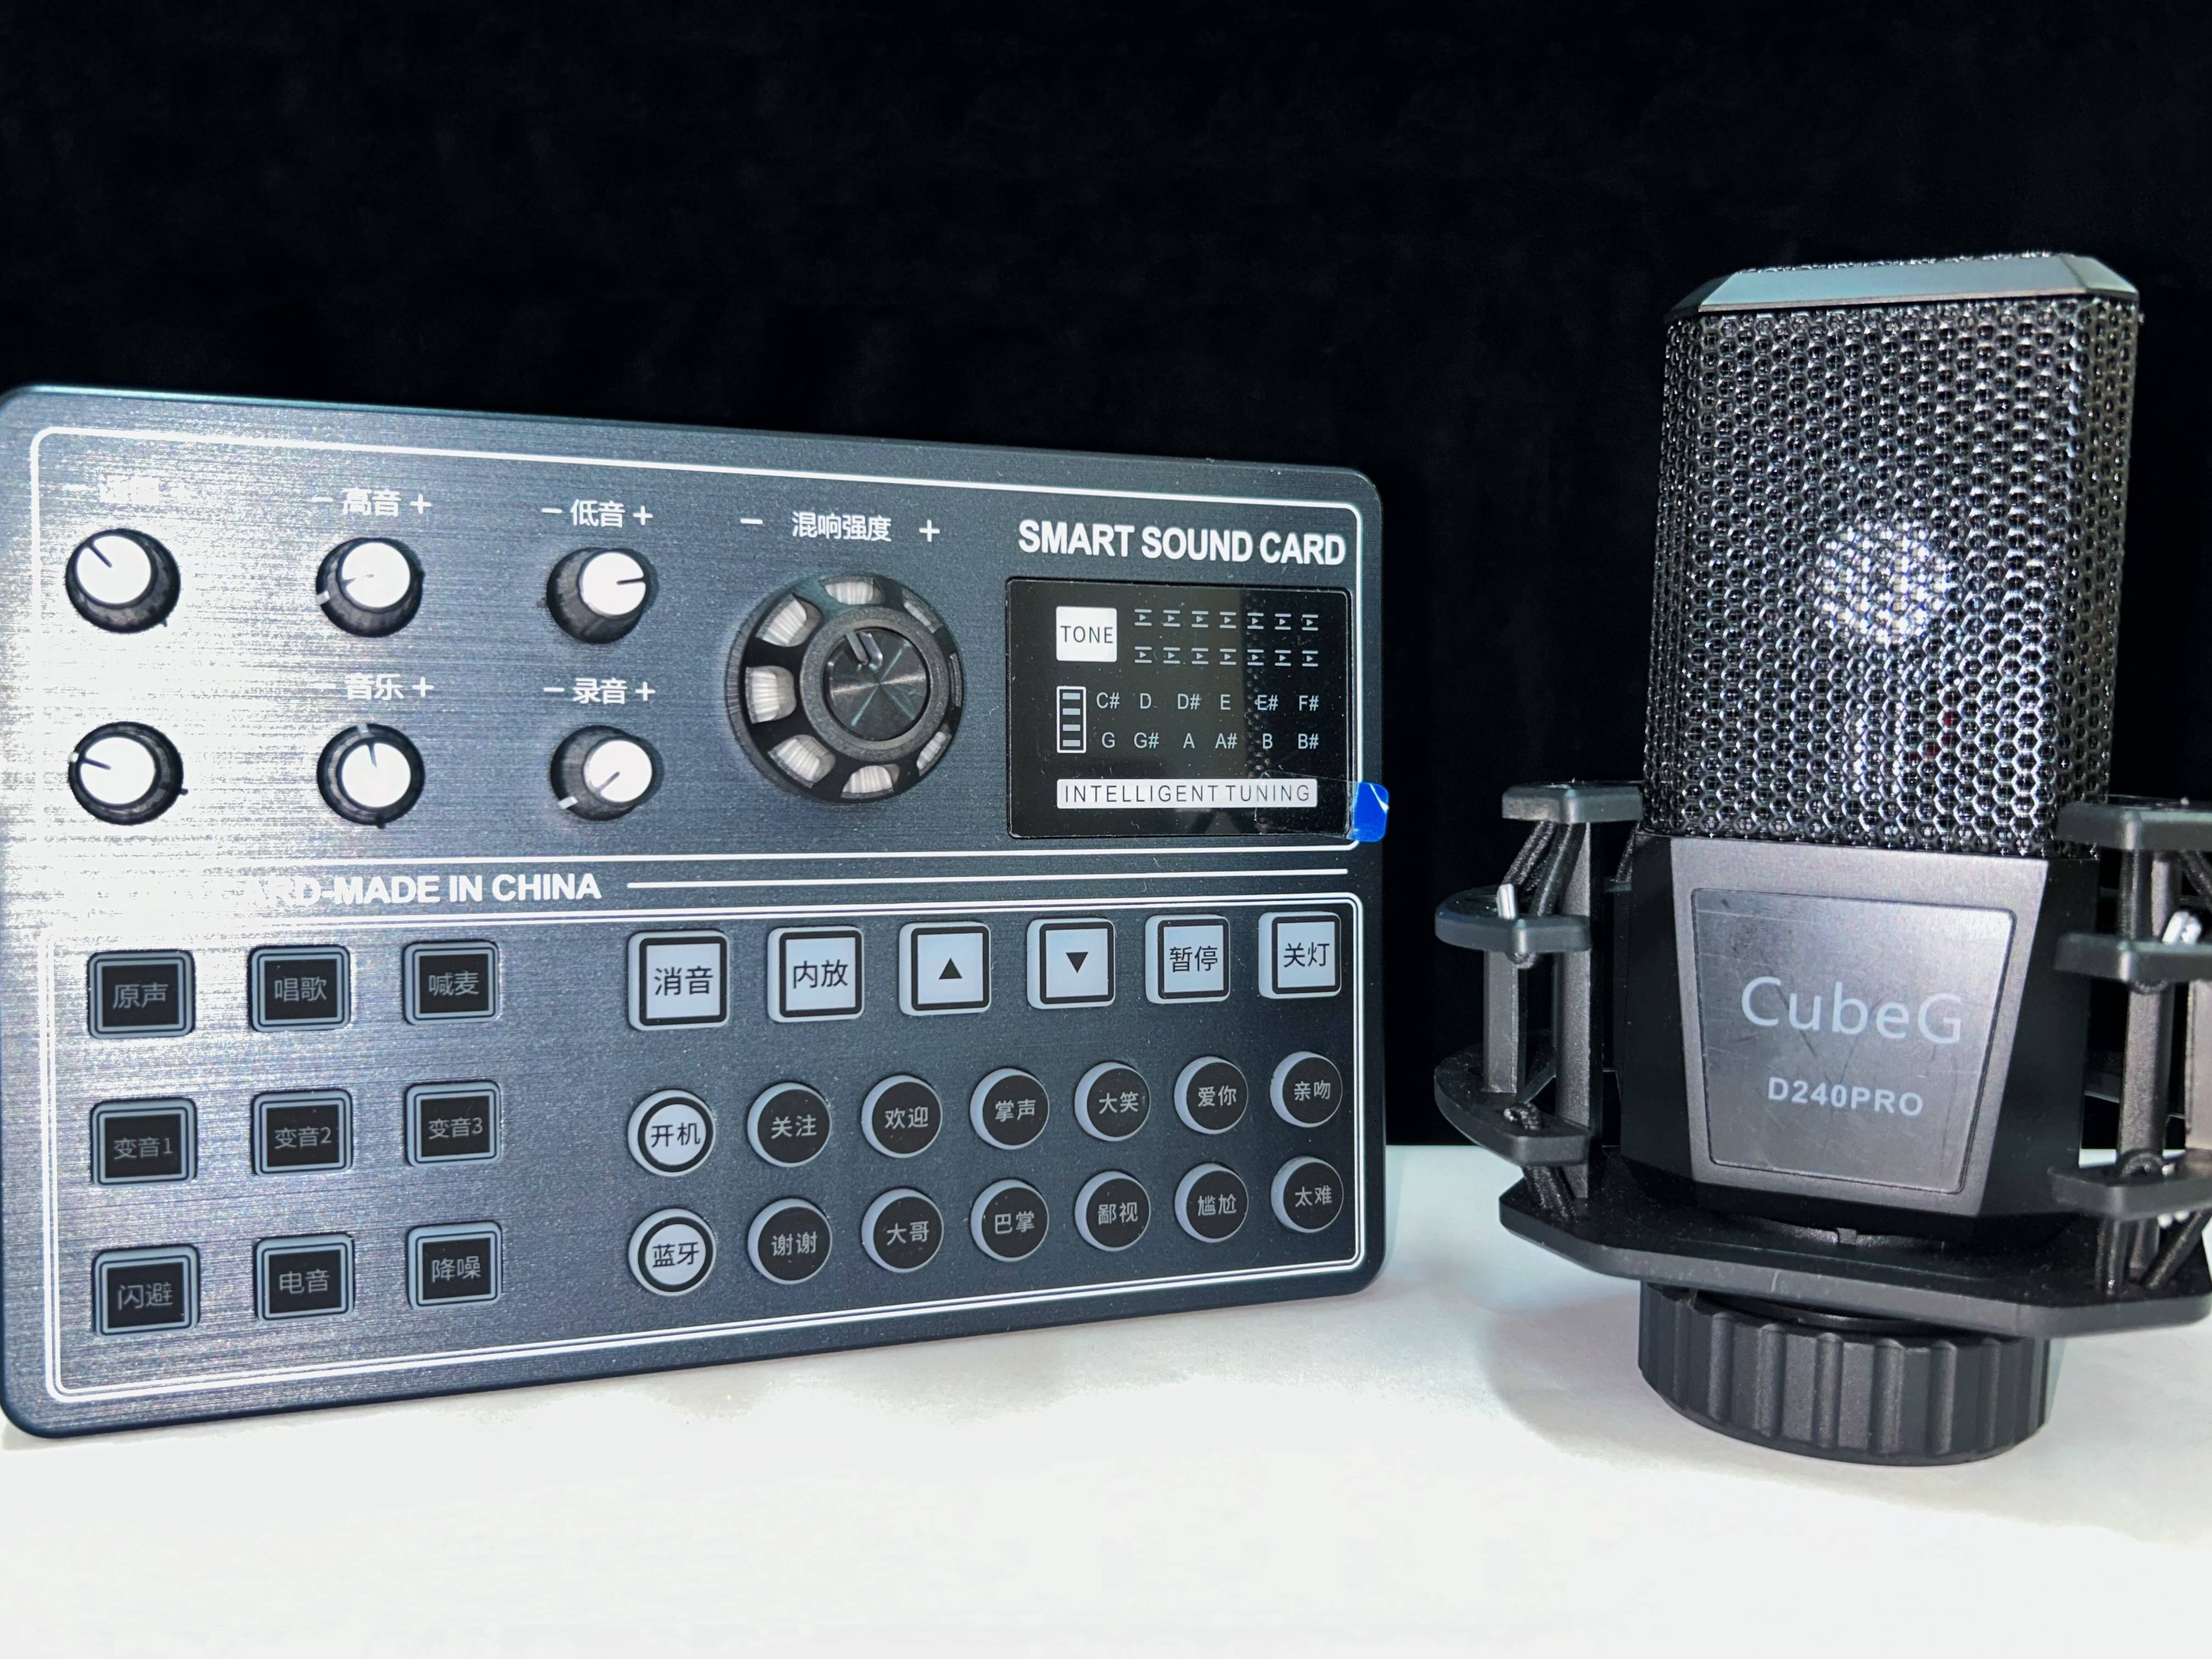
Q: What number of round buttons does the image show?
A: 14